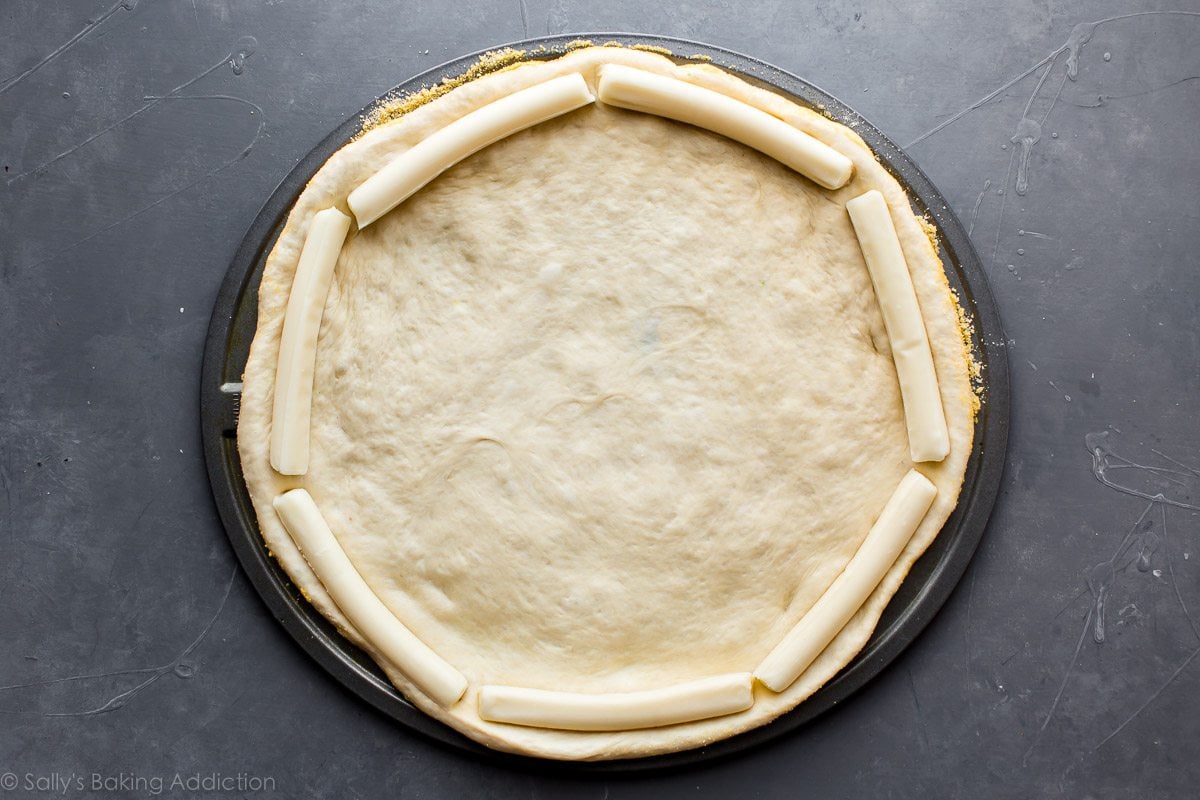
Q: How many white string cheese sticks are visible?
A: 7